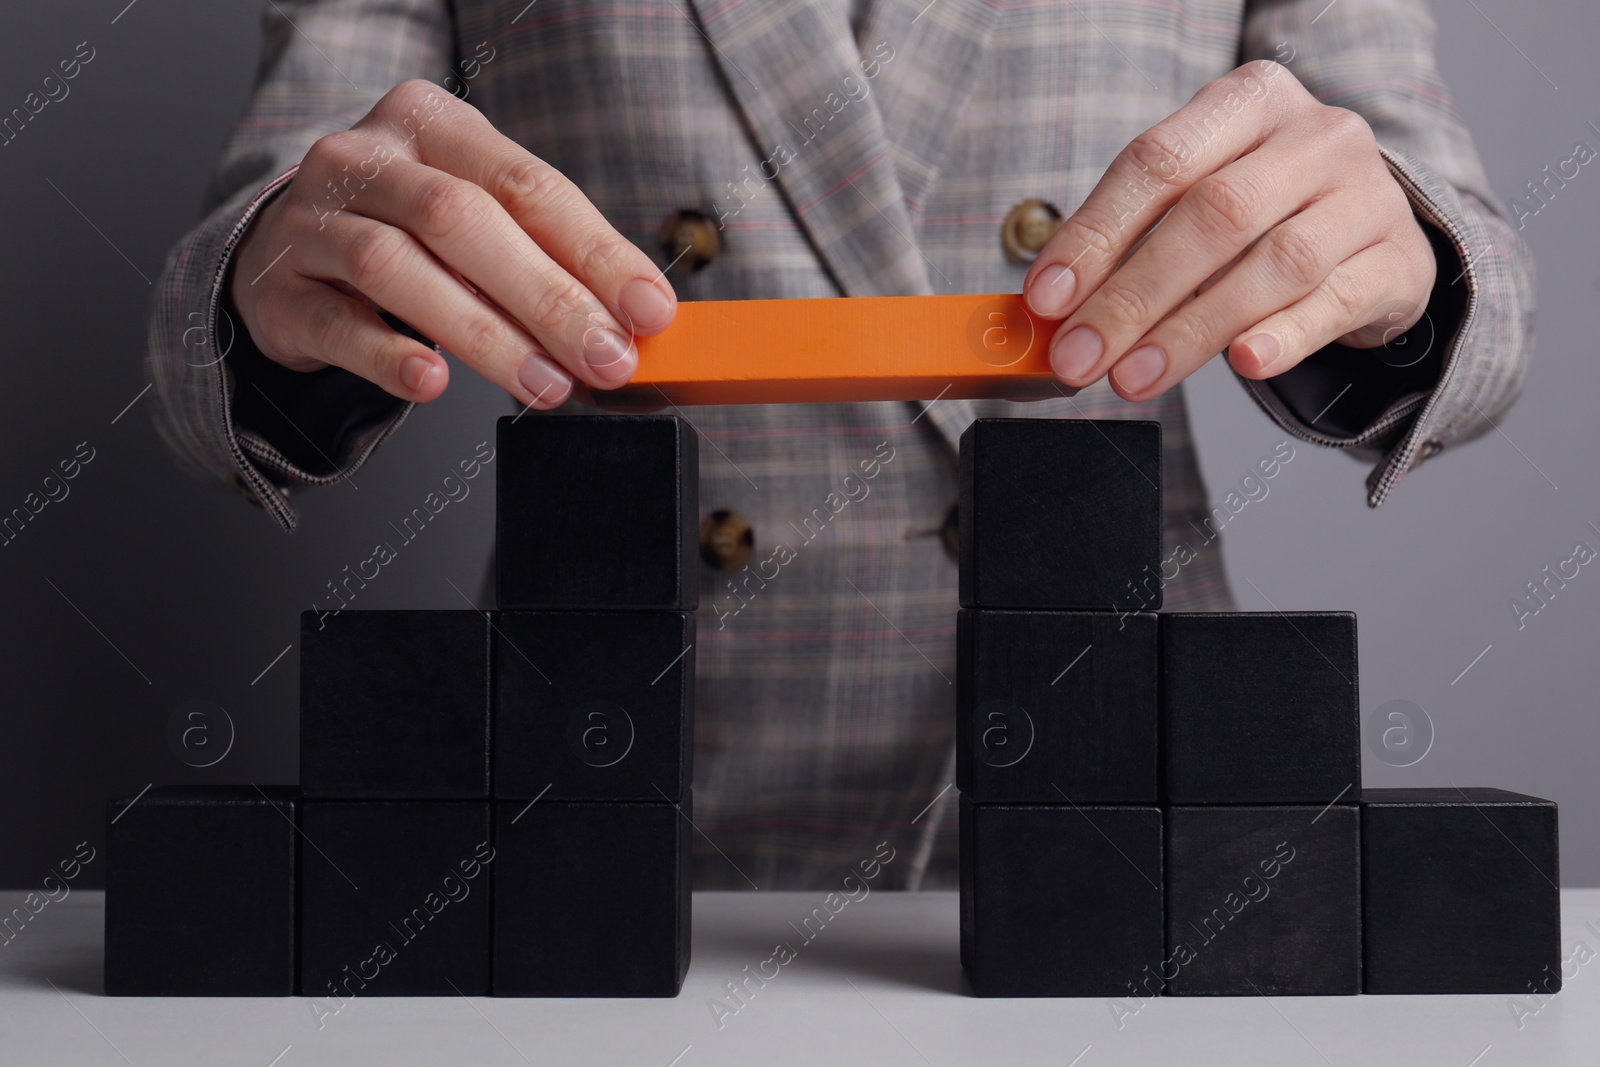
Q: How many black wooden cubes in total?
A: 12